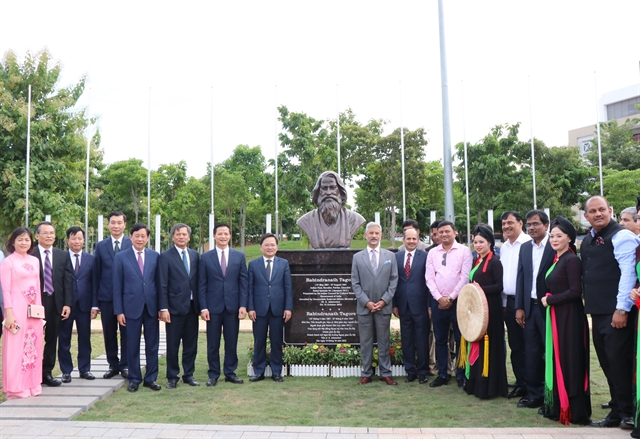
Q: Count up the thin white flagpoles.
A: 10